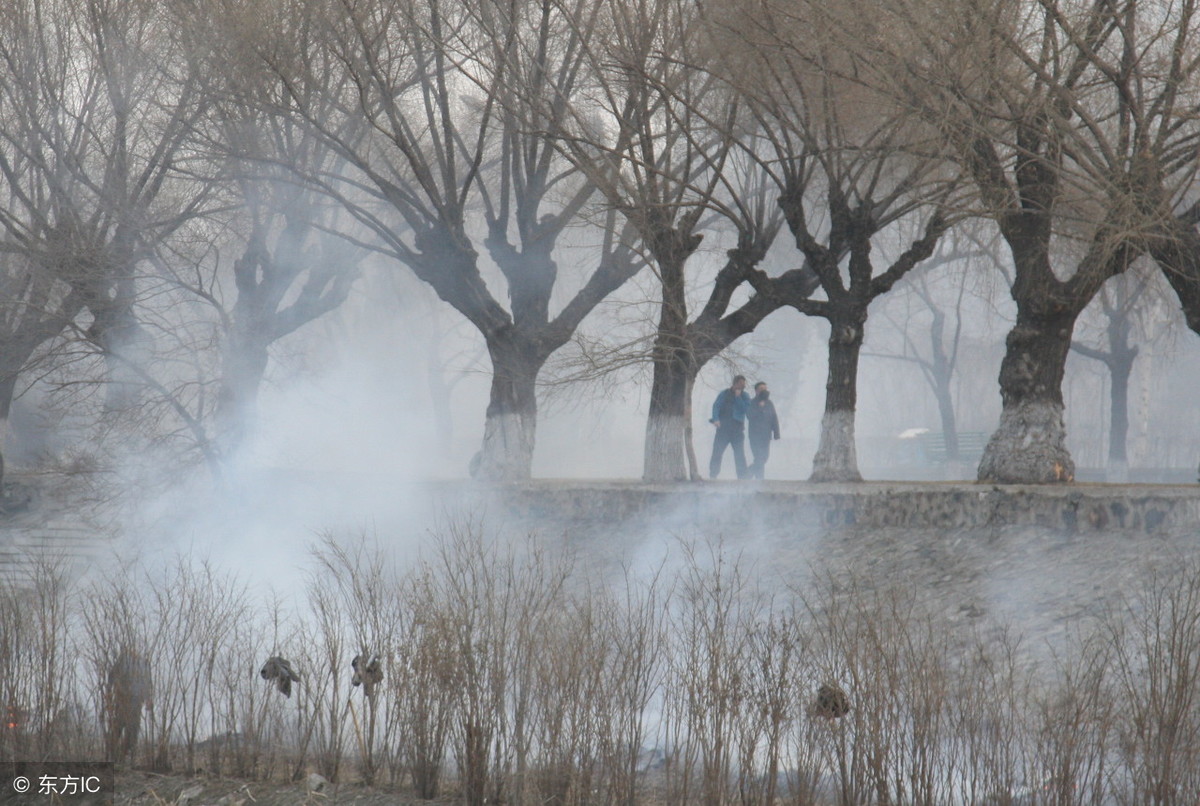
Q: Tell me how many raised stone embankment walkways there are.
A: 1